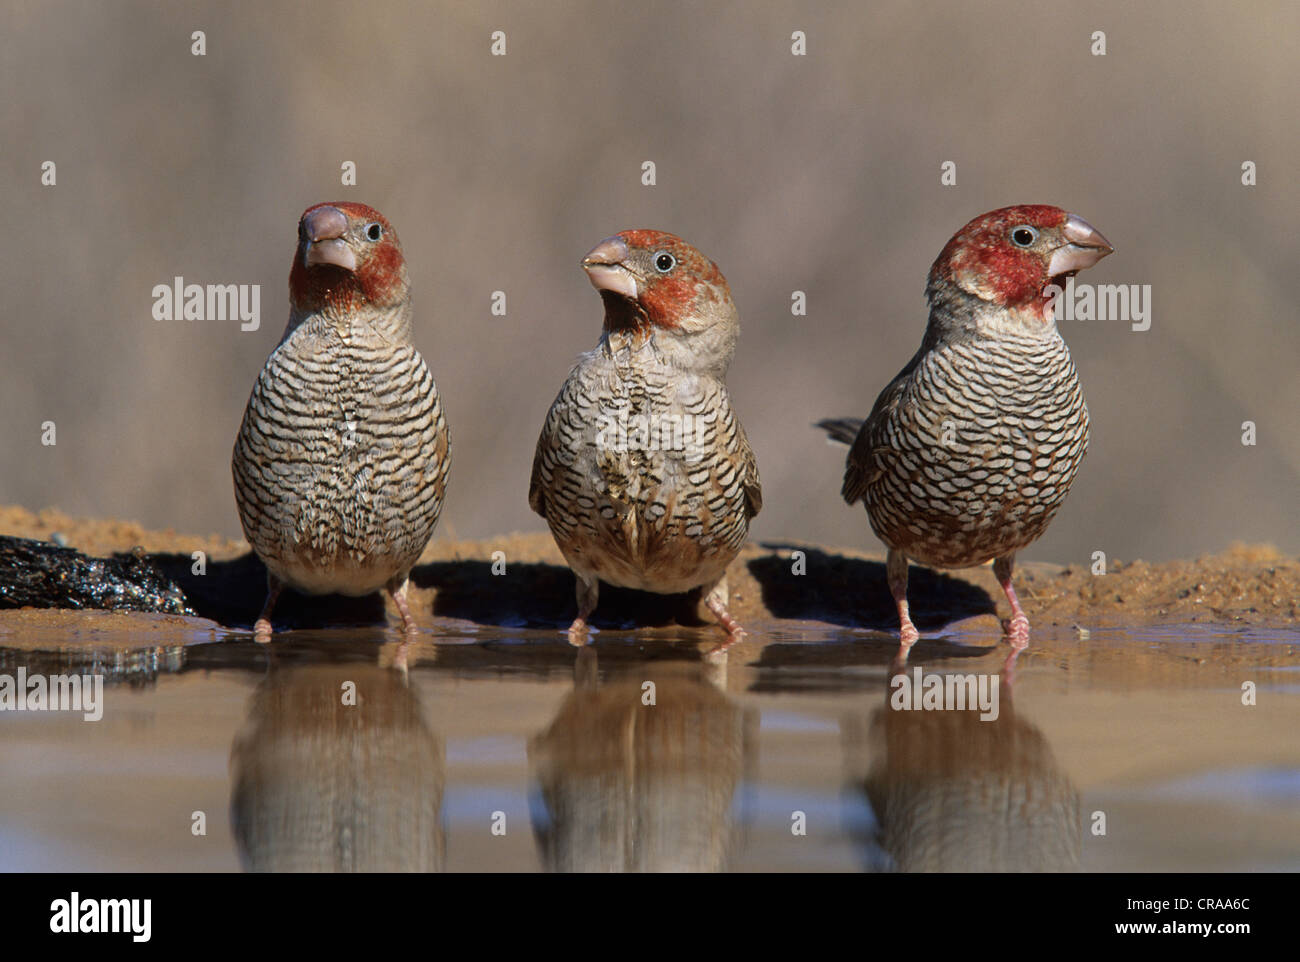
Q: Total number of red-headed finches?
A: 3